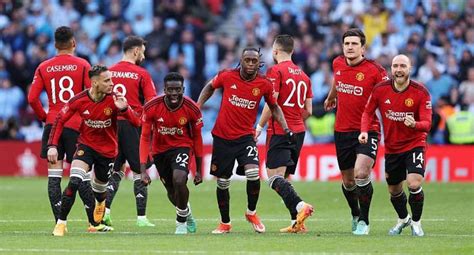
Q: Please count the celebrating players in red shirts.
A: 8